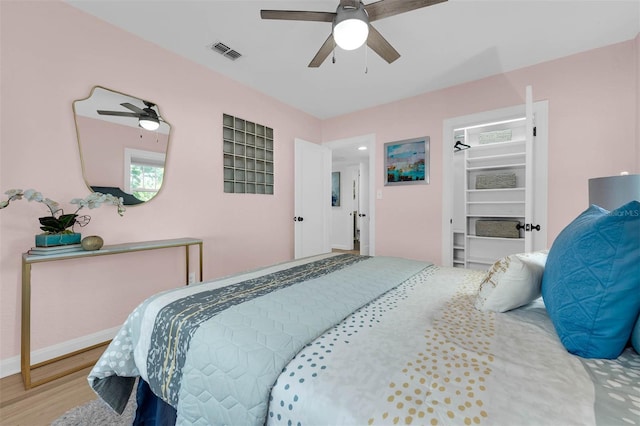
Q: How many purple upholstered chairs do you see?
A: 0